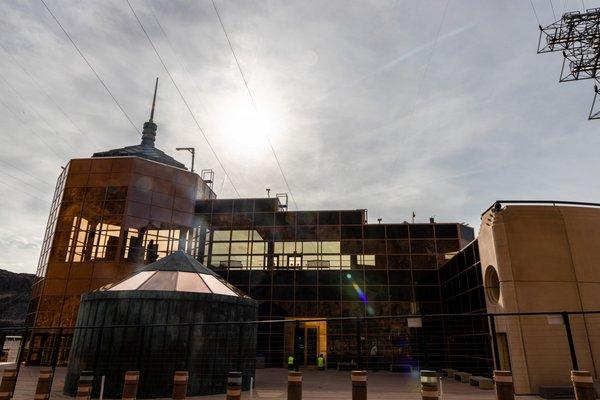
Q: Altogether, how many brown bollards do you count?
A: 11